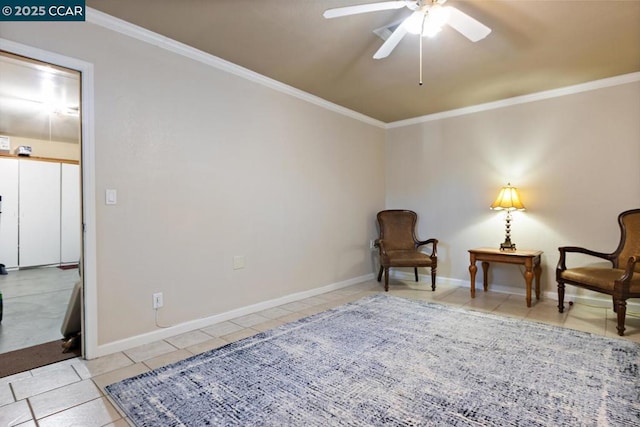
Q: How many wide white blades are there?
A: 3